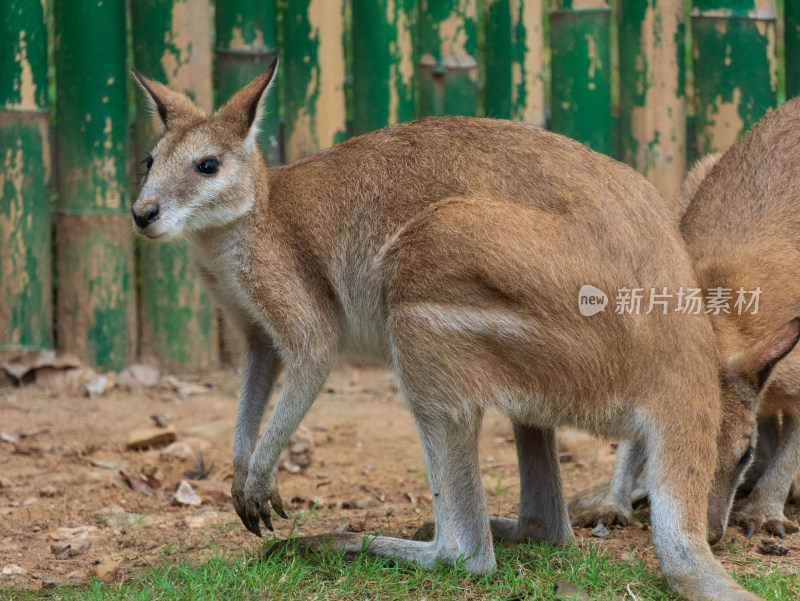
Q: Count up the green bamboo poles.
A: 12